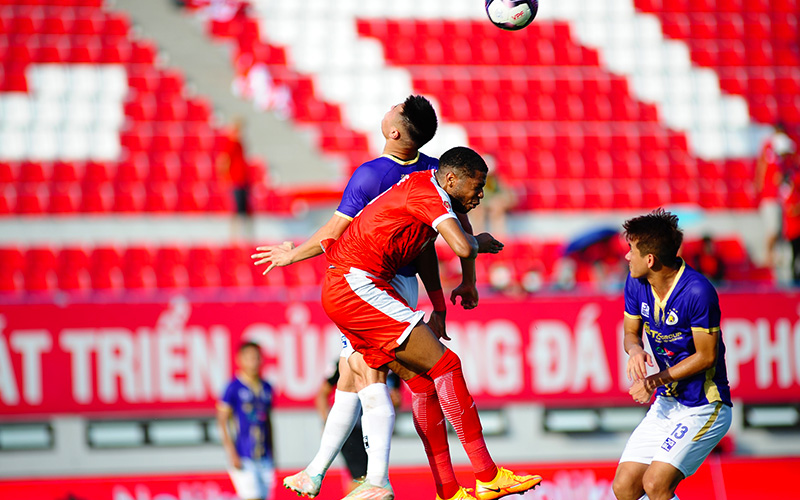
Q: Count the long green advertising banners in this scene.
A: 0